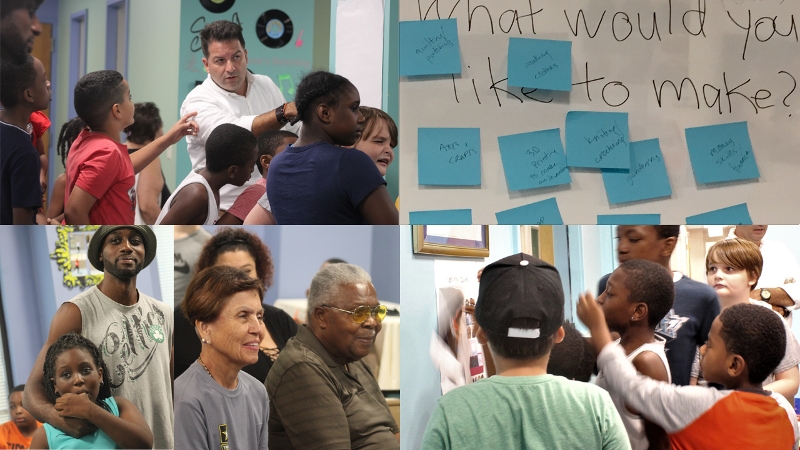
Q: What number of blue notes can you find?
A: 11